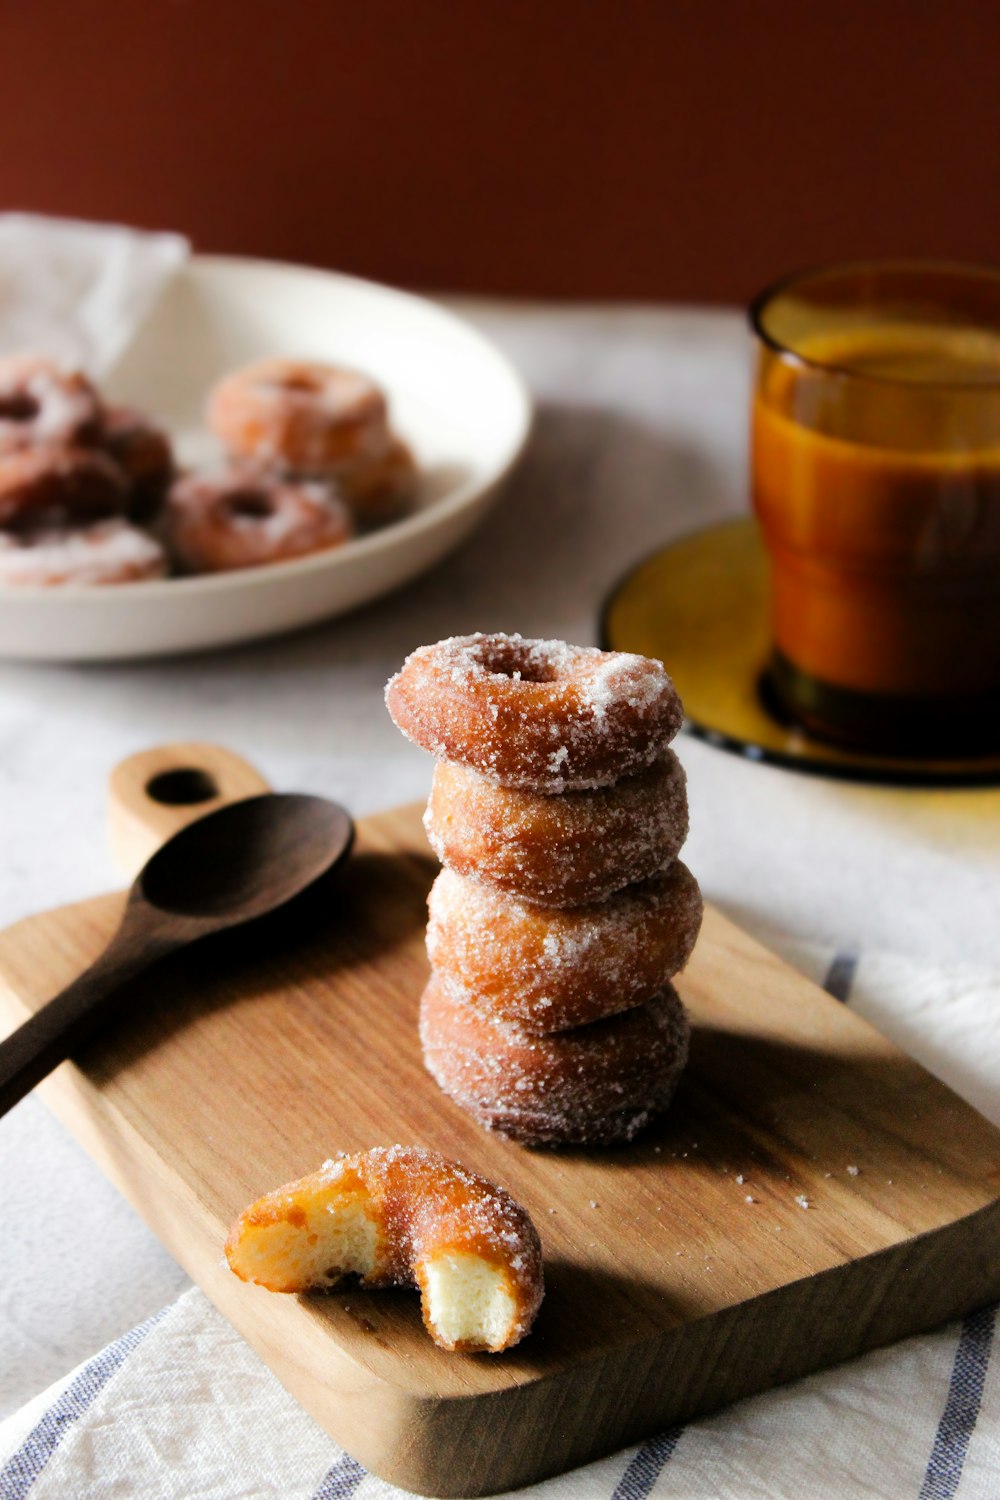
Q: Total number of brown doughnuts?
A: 12